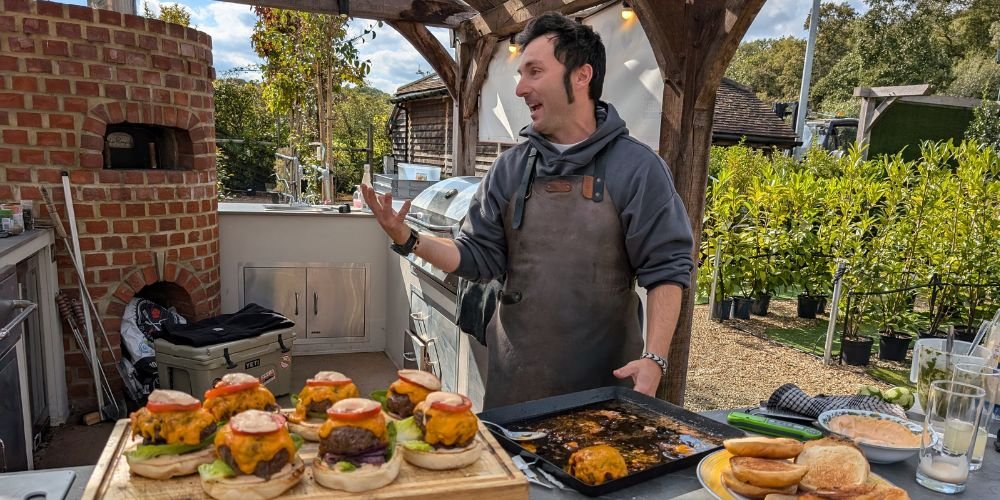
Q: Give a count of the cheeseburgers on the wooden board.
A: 7